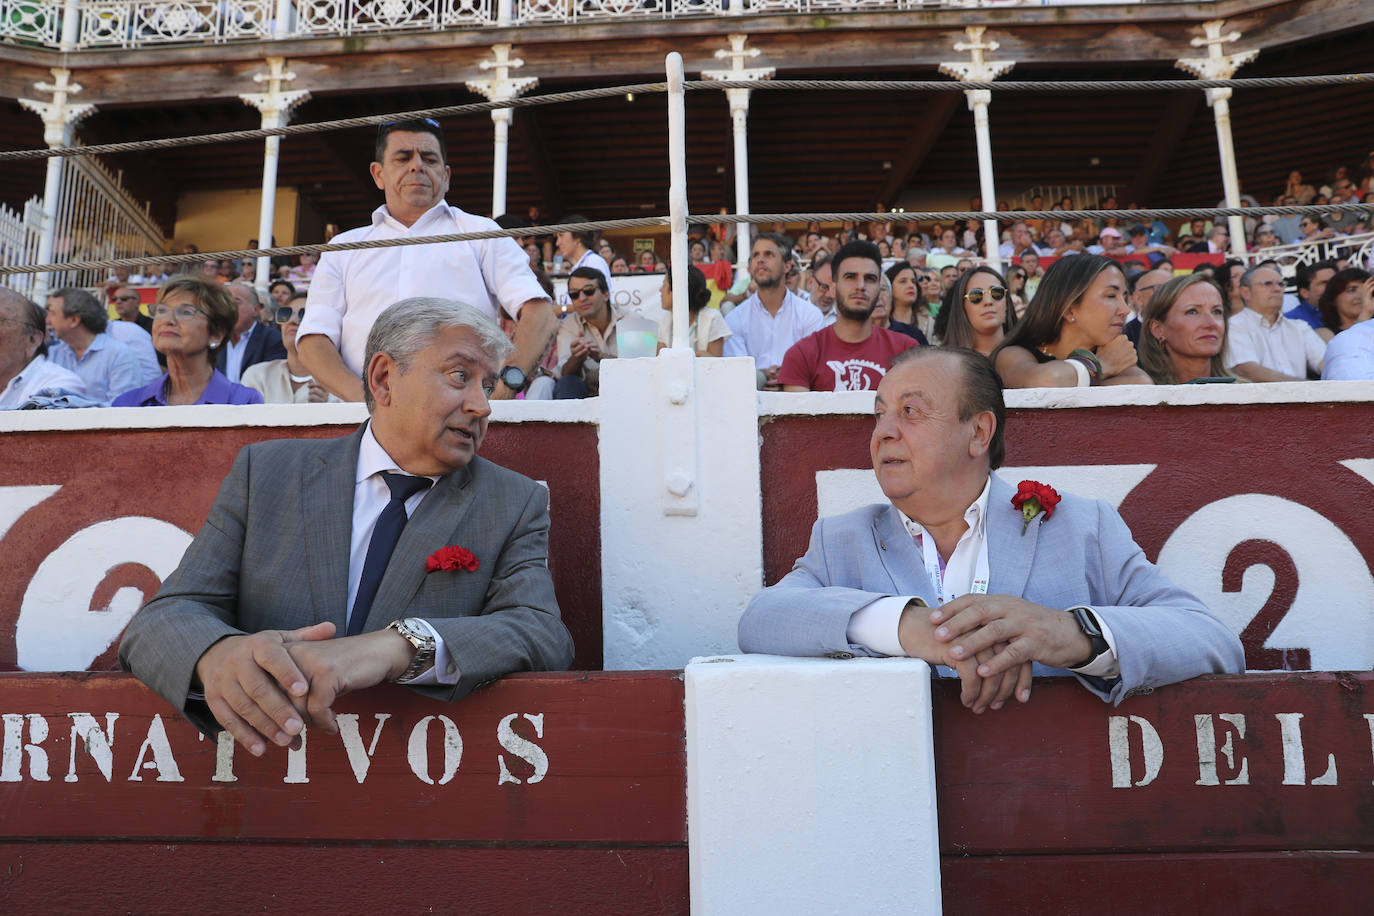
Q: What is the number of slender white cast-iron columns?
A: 6